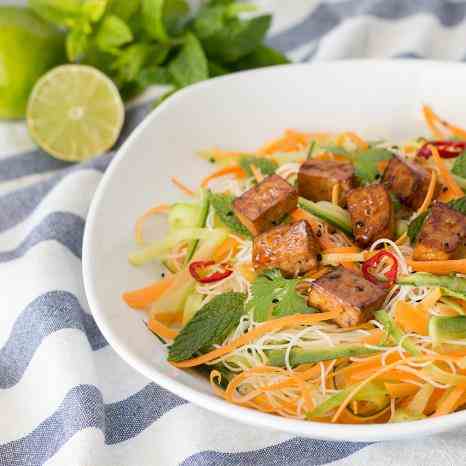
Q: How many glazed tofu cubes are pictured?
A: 7